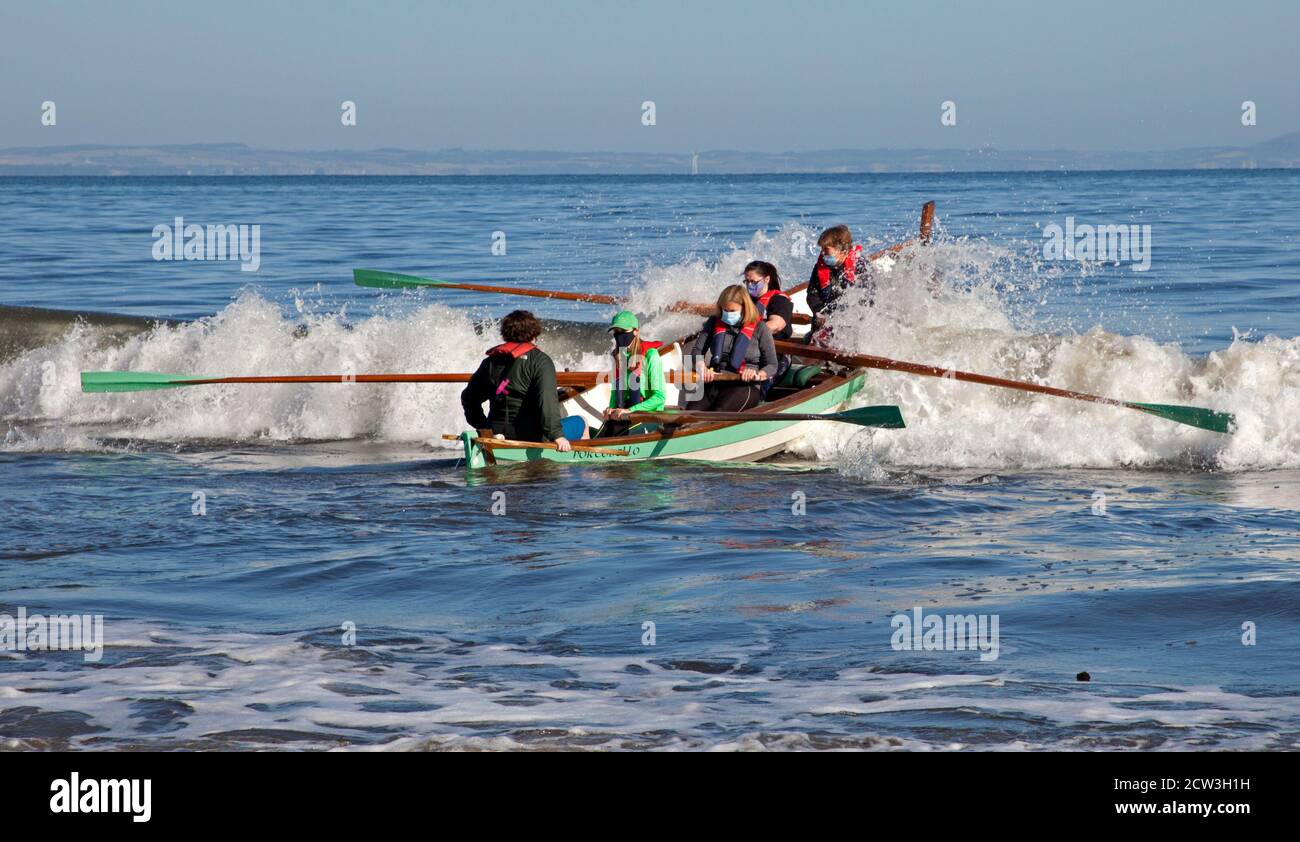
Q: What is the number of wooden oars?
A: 4